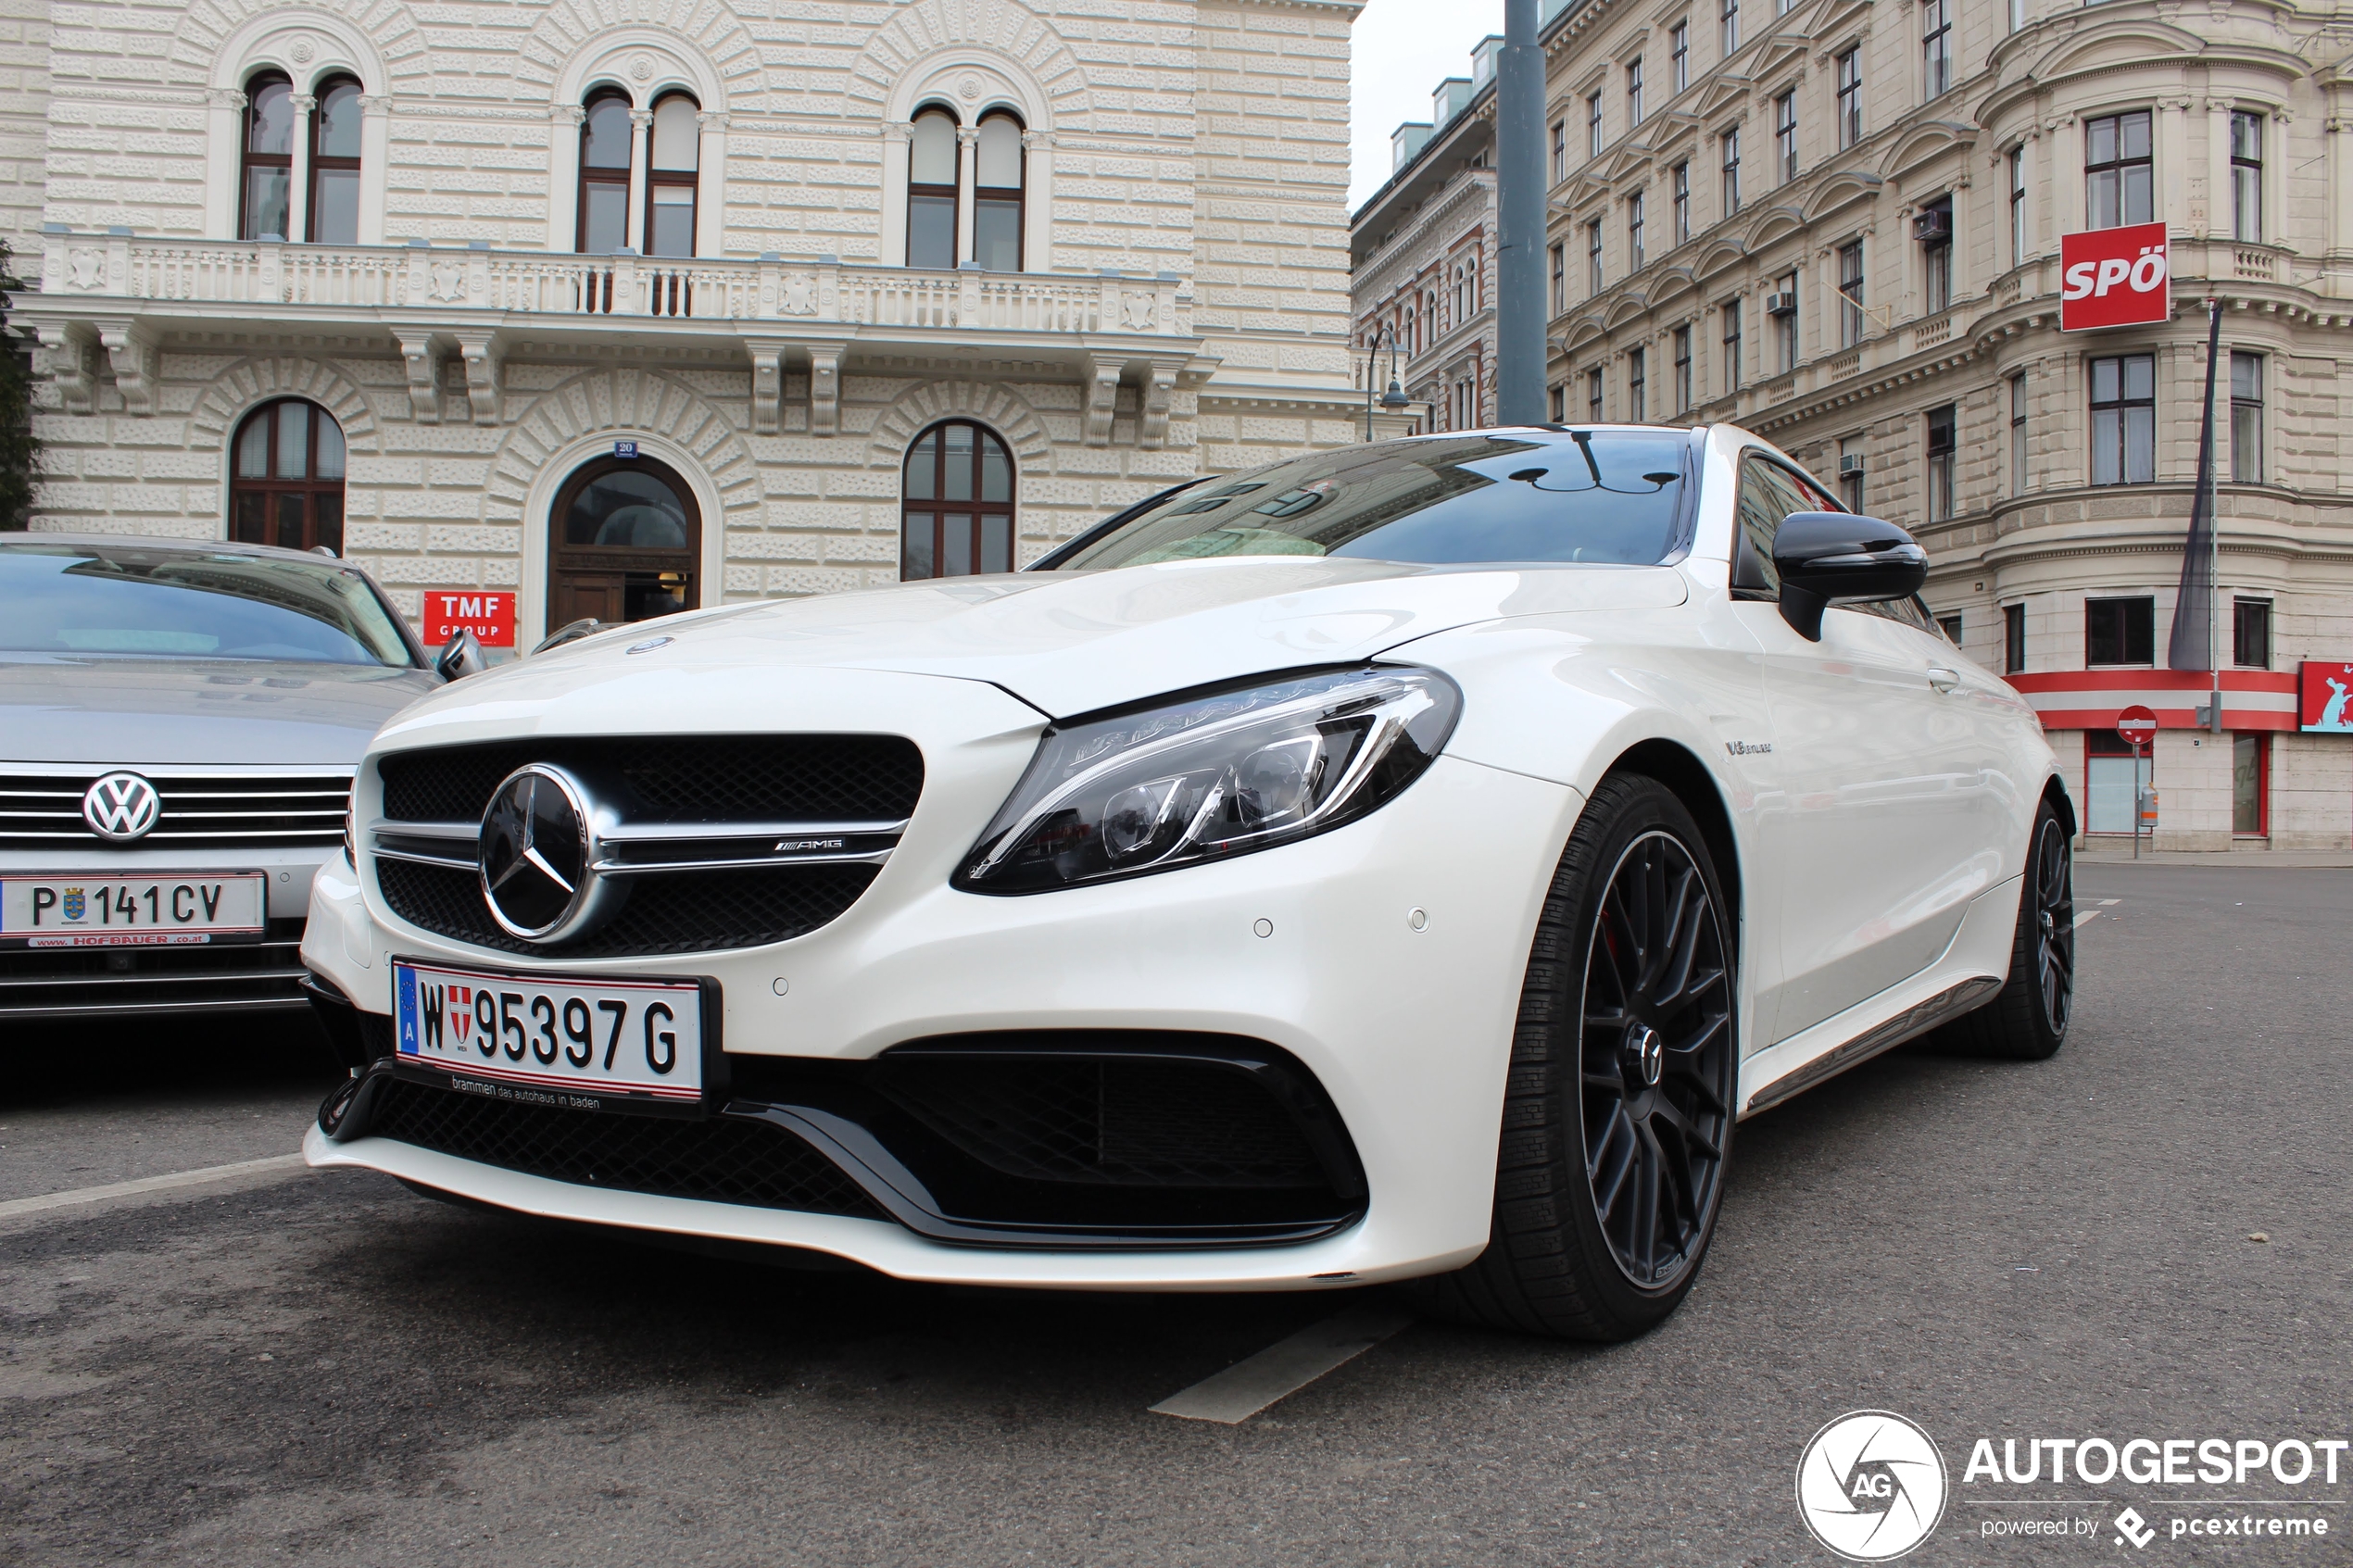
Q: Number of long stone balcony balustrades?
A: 1